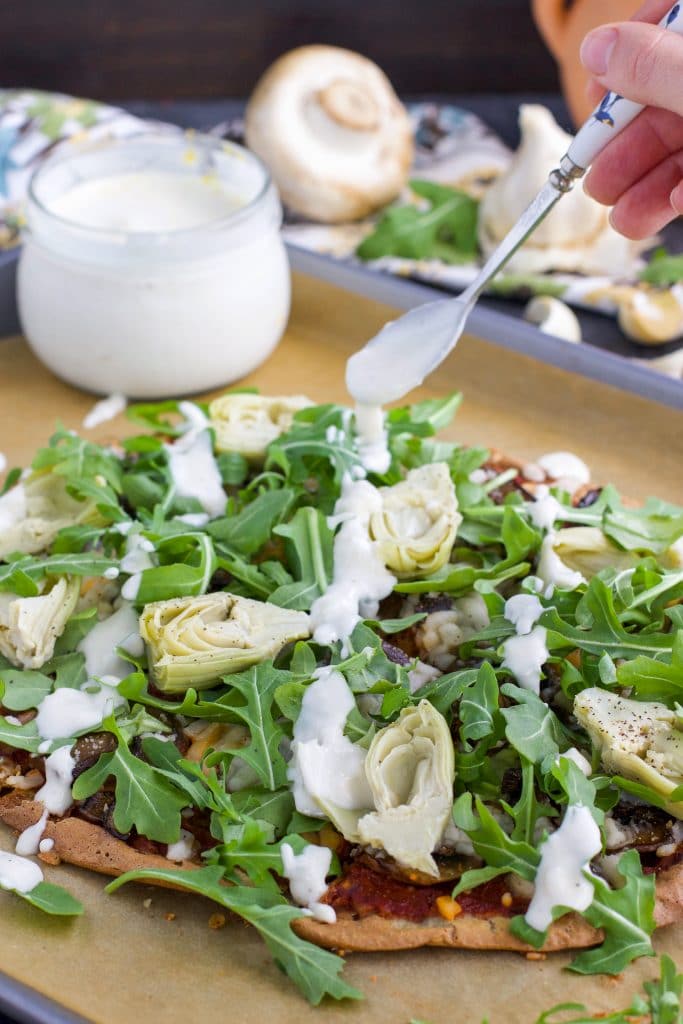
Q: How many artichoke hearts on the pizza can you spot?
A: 8